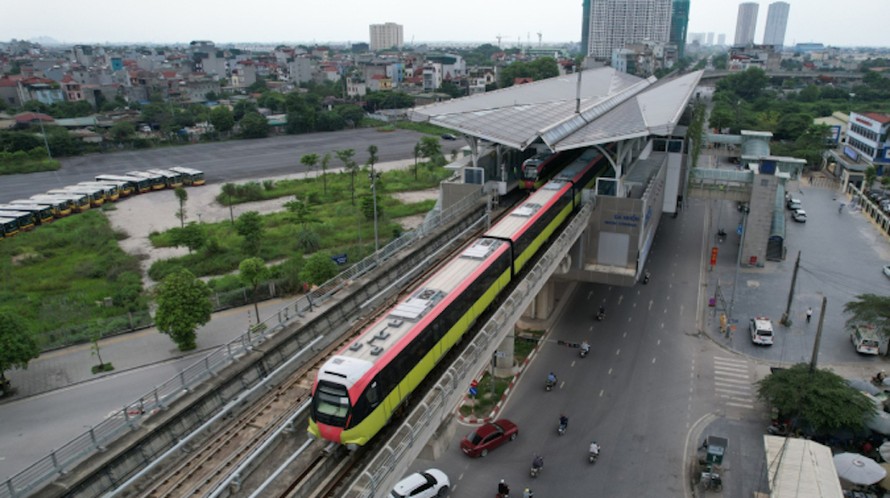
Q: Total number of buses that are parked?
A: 13